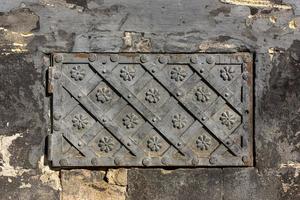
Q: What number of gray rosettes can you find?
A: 14